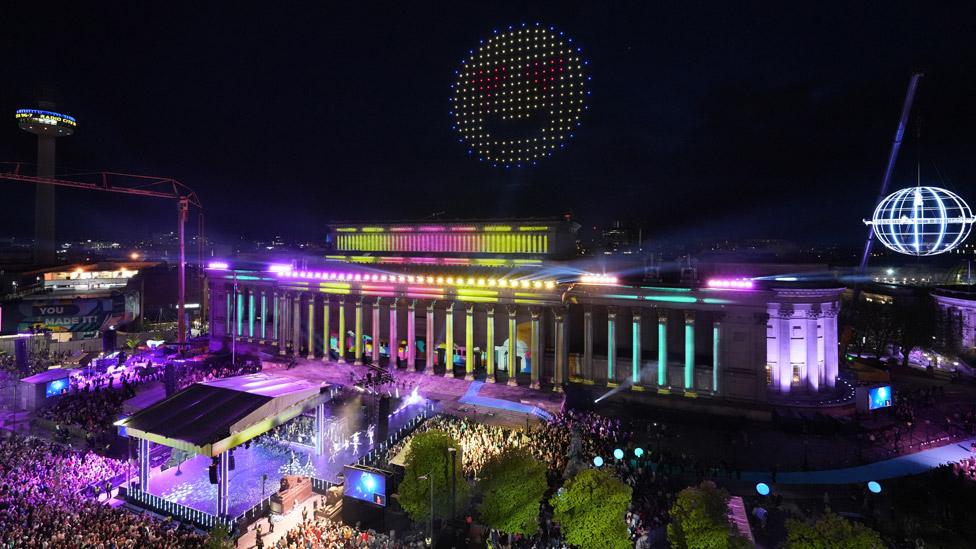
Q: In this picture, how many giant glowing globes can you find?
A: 1